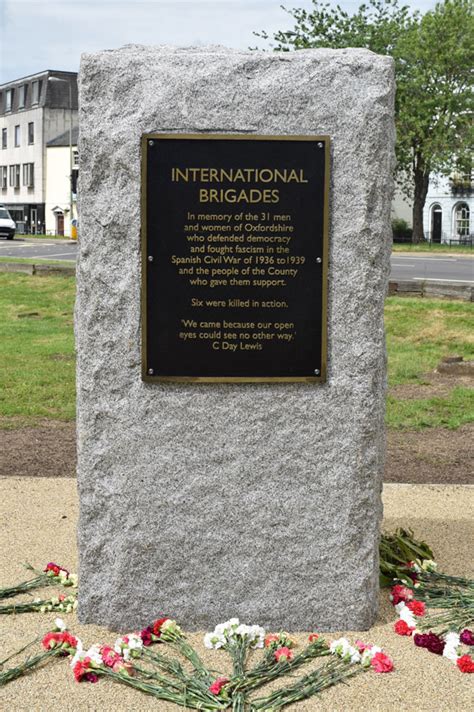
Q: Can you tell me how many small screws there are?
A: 6